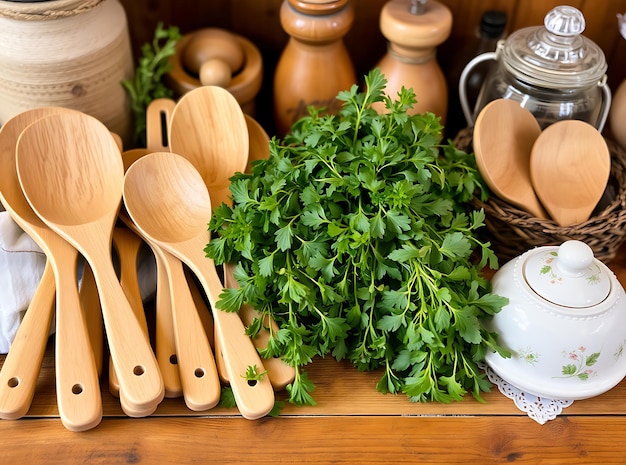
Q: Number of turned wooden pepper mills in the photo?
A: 2